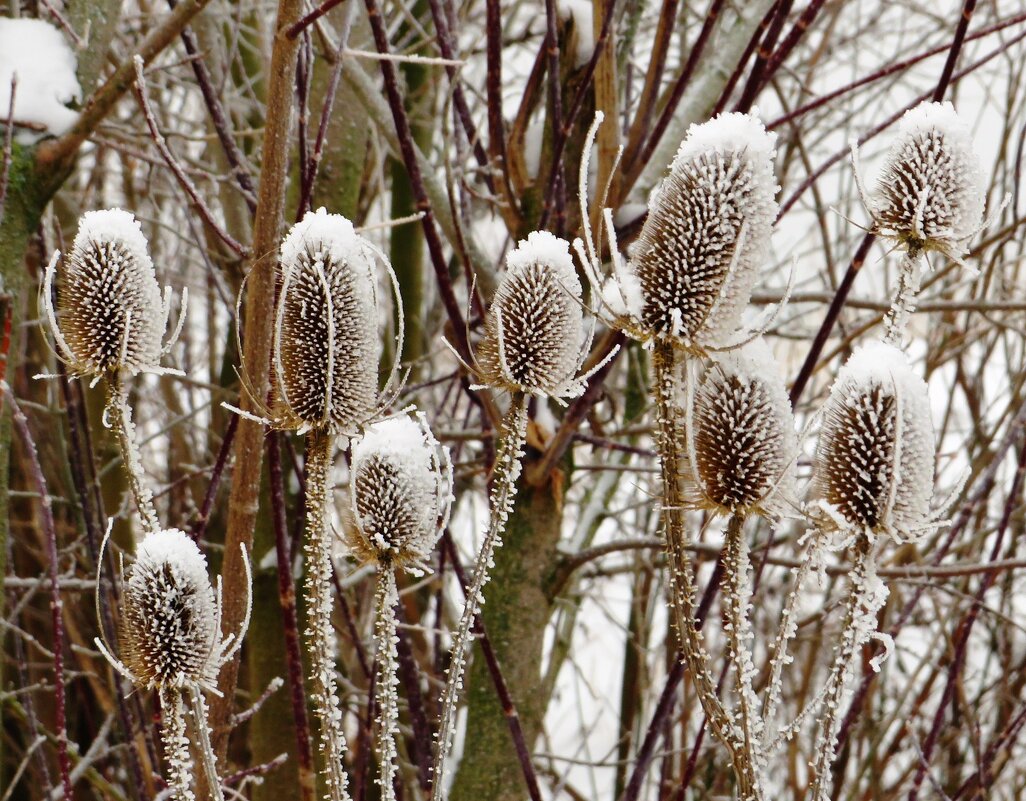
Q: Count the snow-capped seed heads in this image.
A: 9